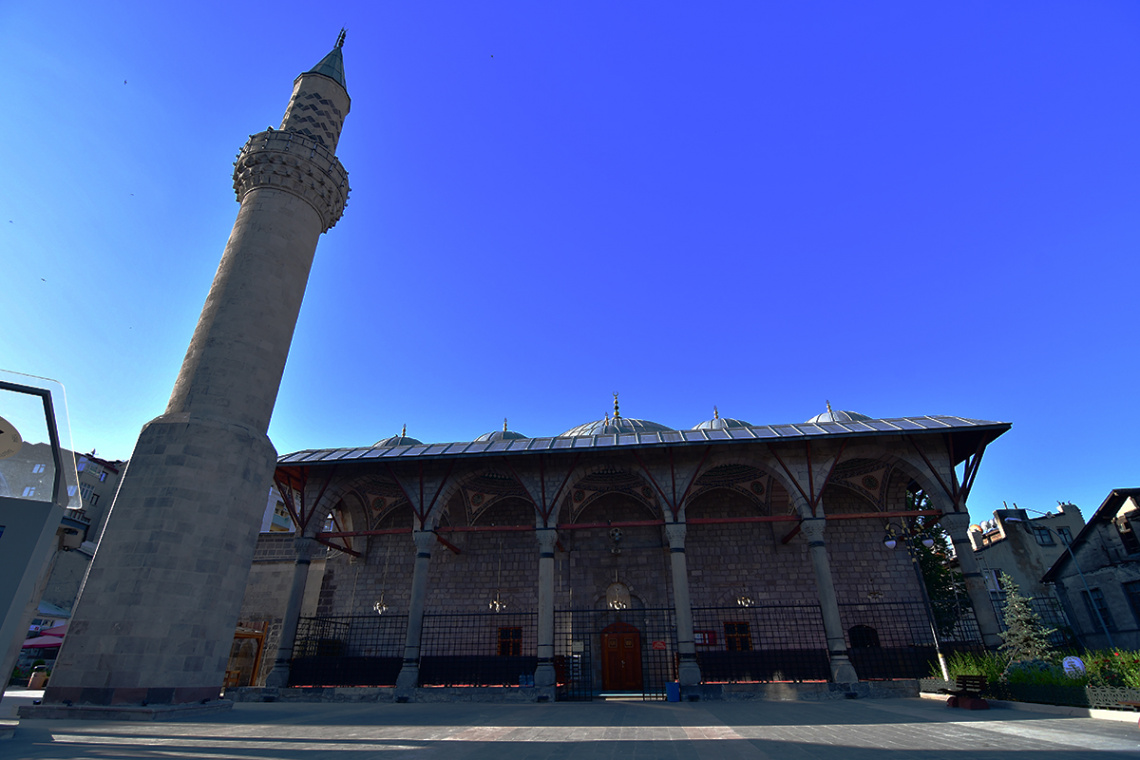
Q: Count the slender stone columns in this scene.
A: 6